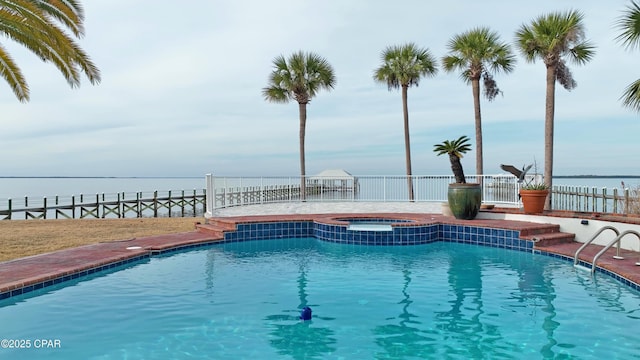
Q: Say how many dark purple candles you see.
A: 0